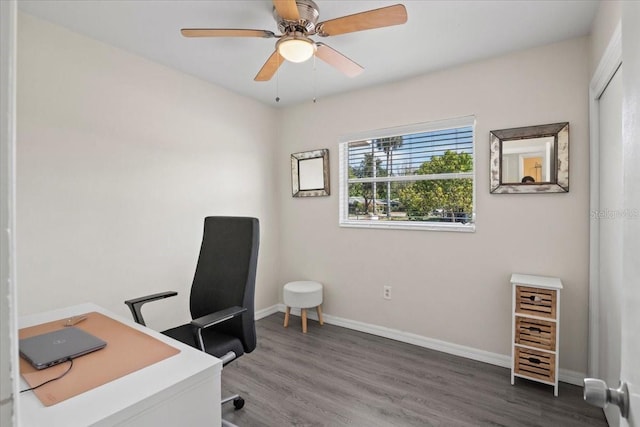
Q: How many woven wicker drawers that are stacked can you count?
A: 3